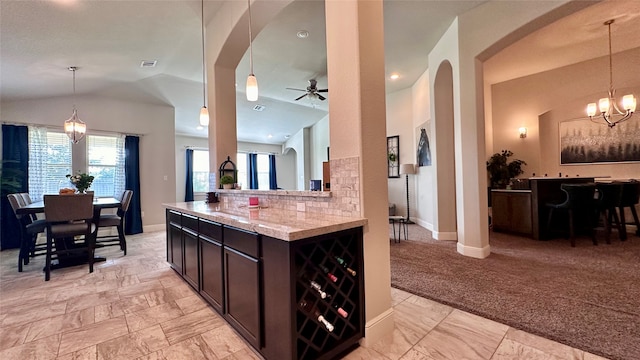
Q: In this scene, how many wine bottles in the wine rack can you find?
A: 5